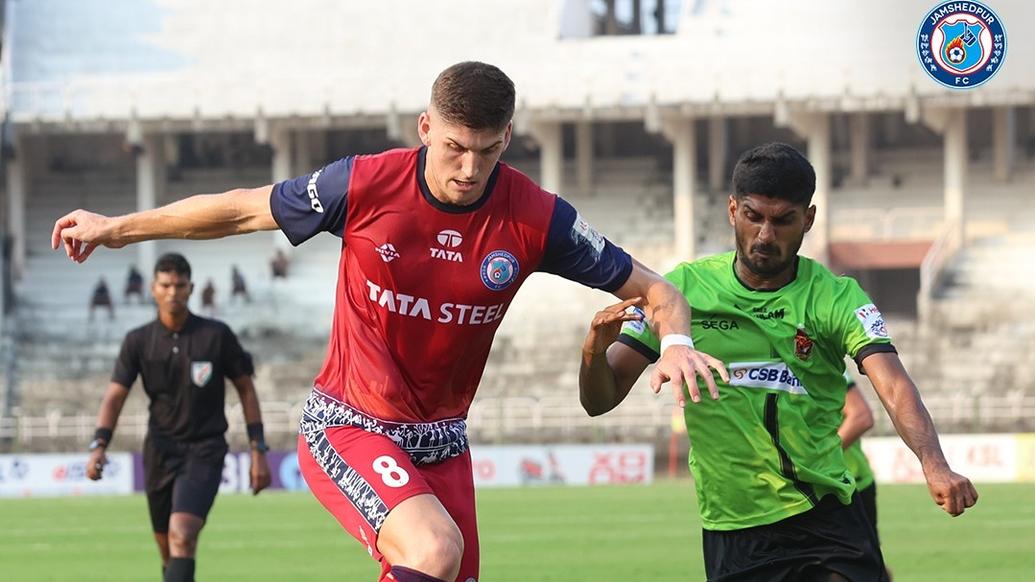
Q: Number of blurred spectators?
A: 5